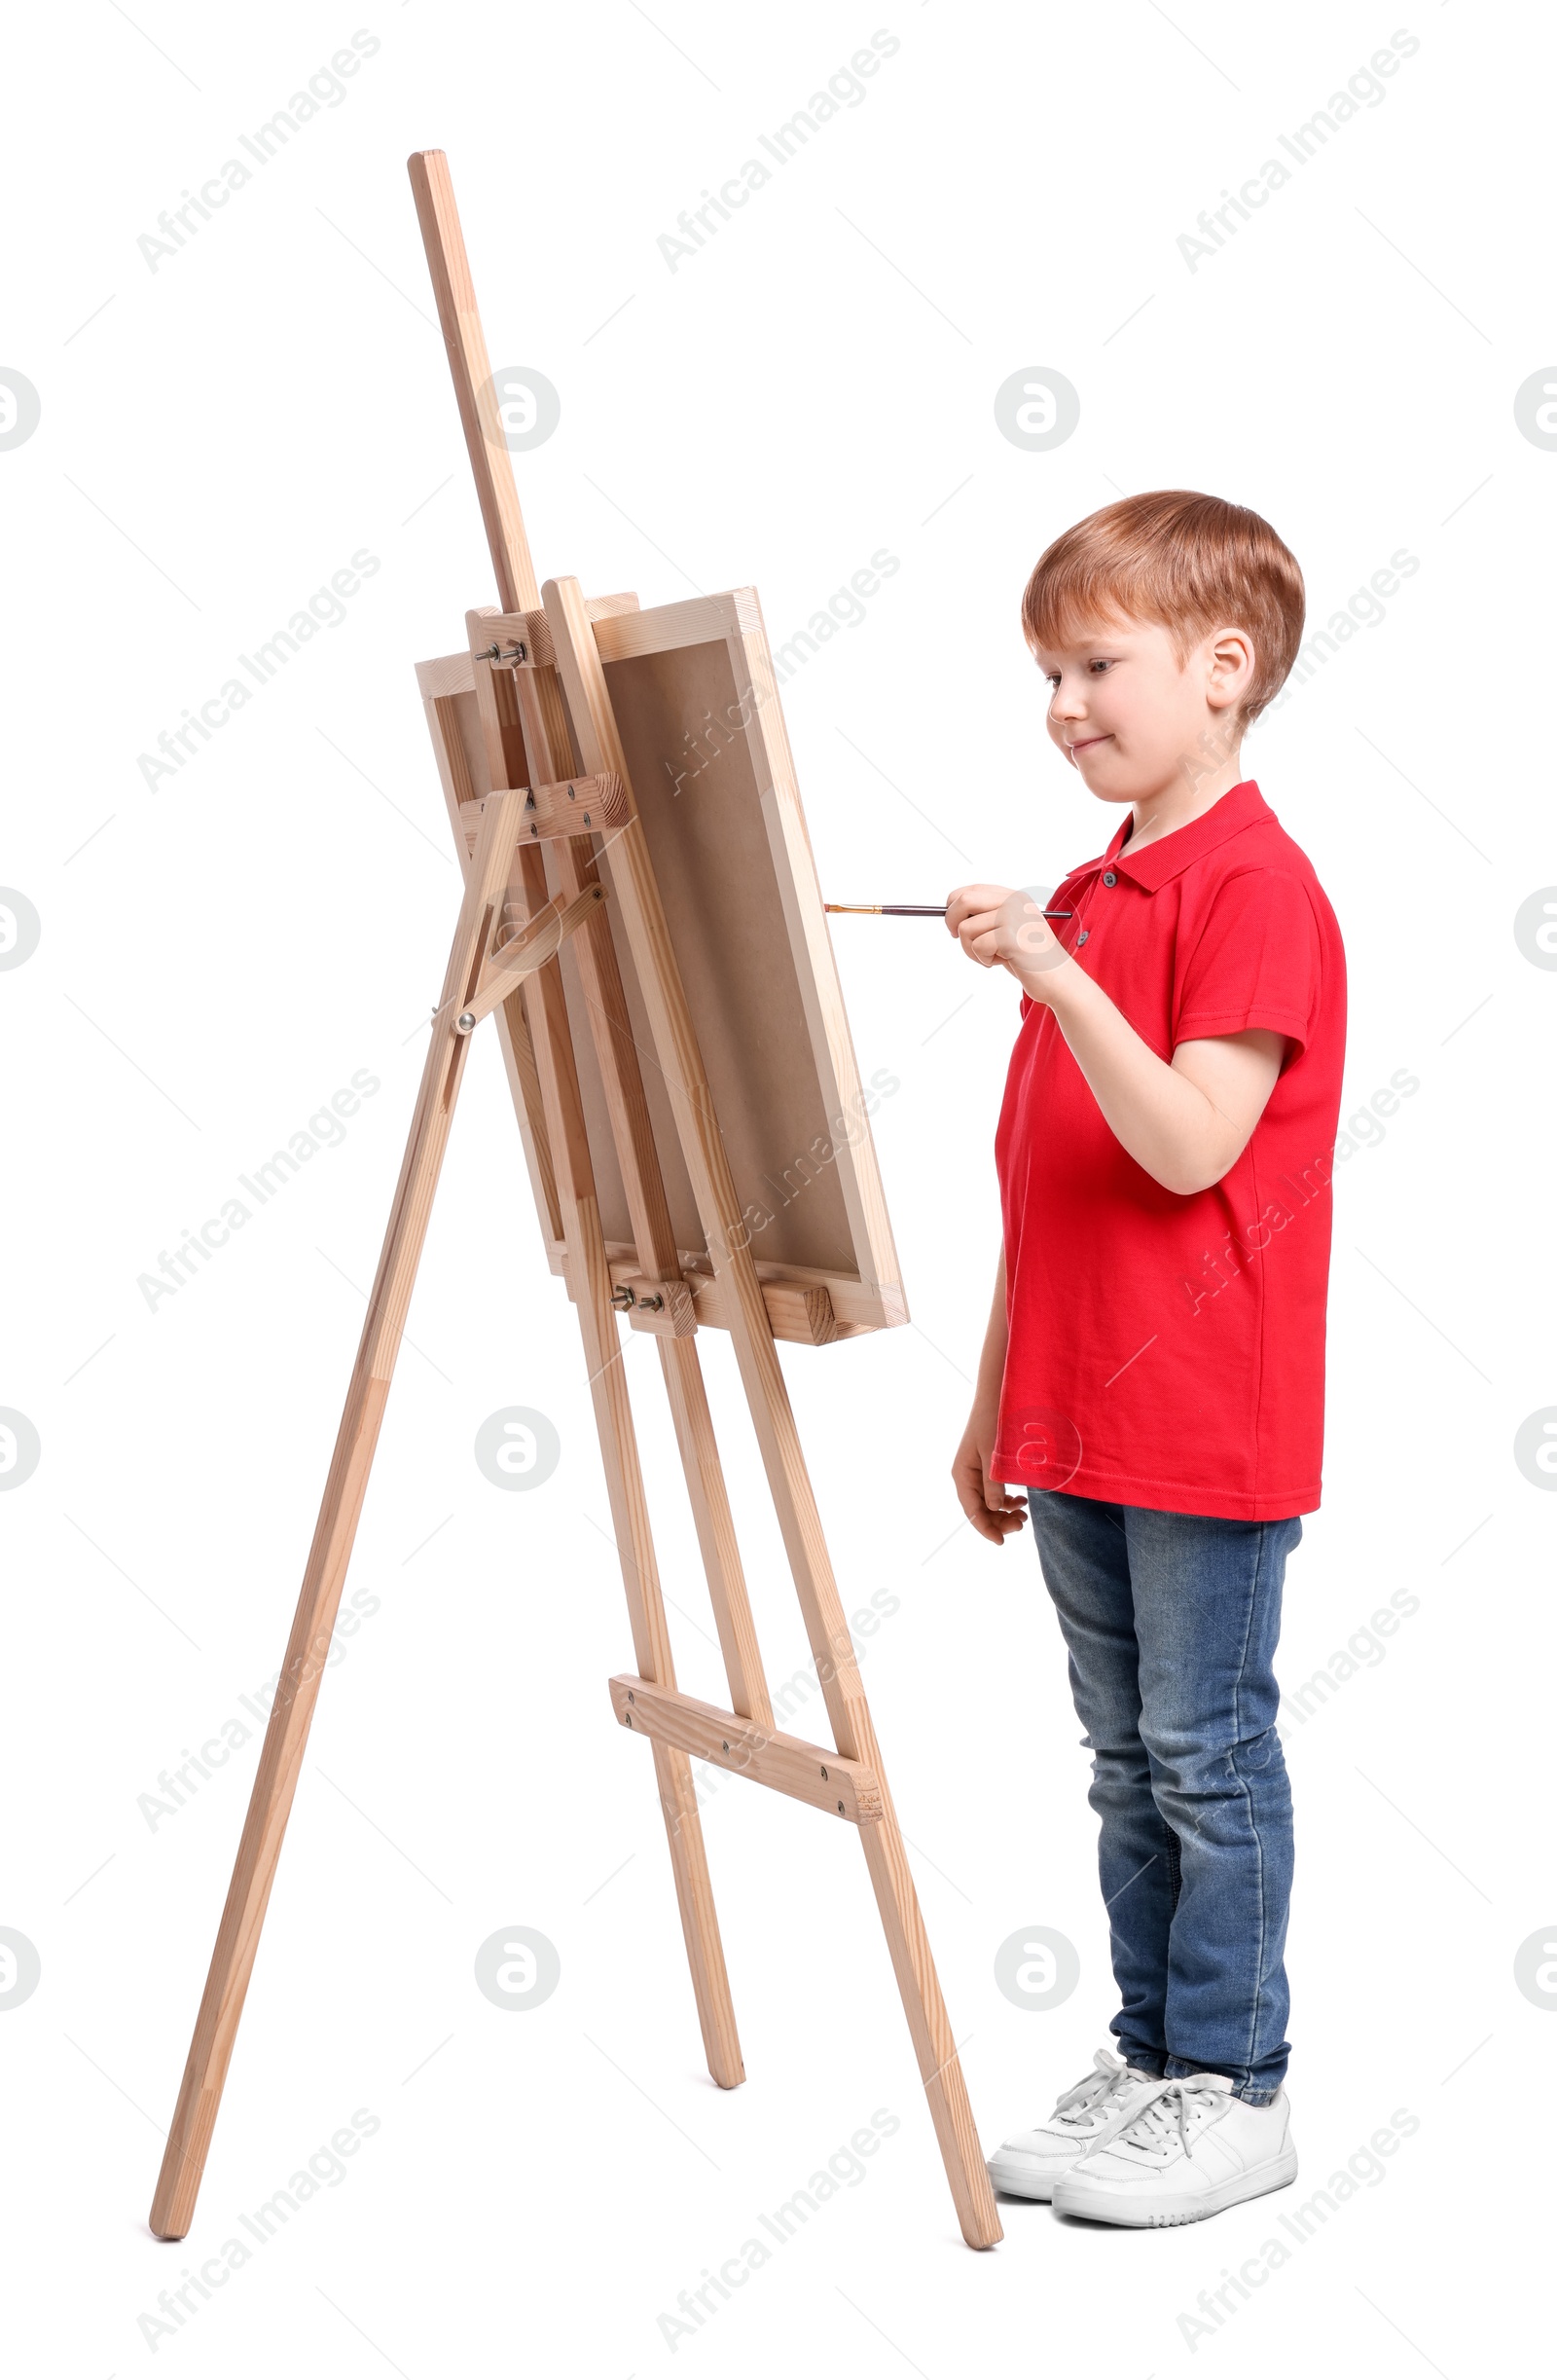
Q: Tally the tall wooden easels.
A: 1